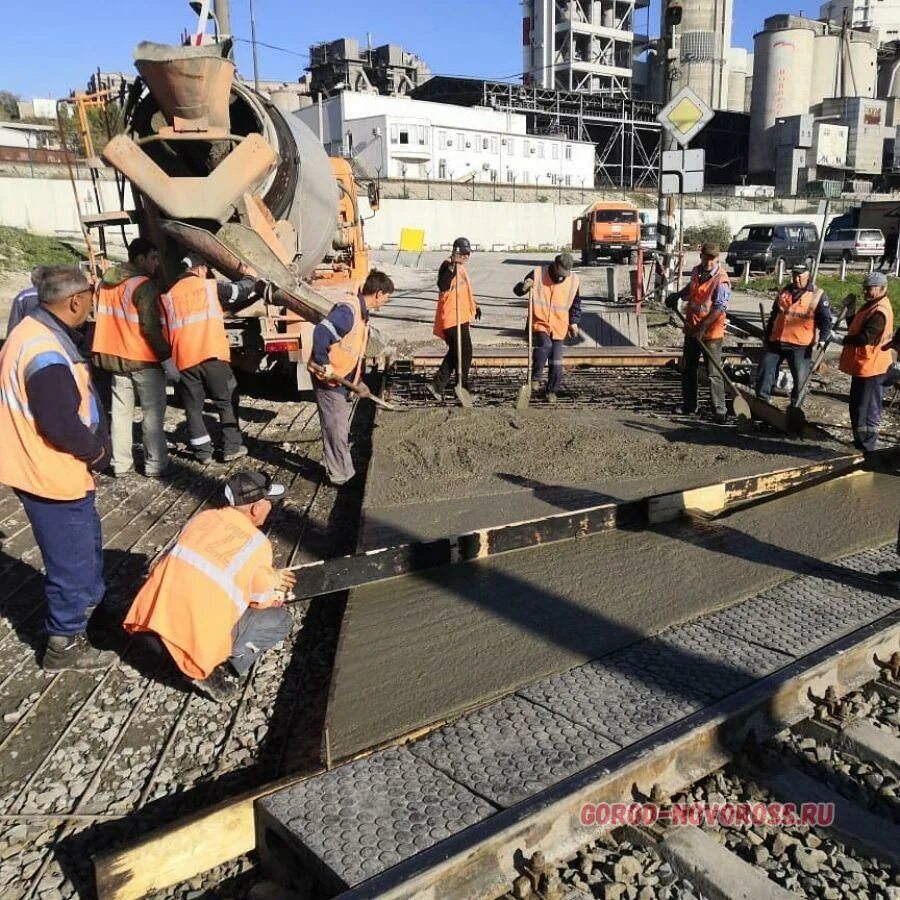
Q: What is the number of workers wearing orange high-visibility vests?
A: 10